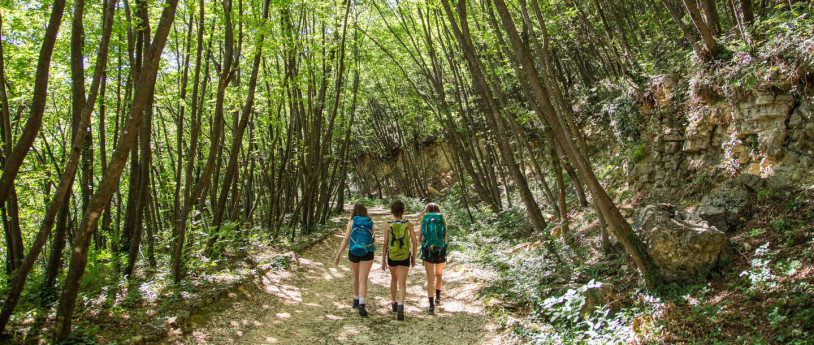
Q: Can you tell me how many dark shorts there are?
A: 3